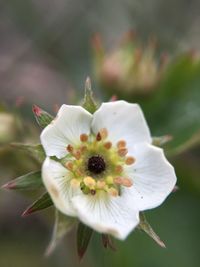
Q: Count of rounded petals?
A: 5